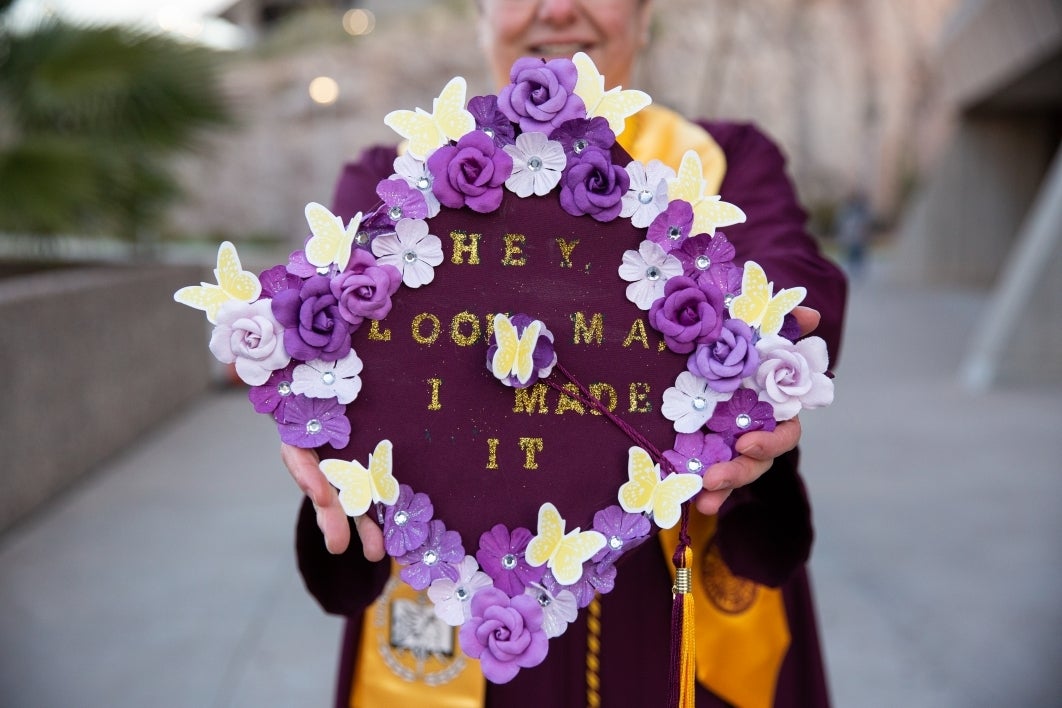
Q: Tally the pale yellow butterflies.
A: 10